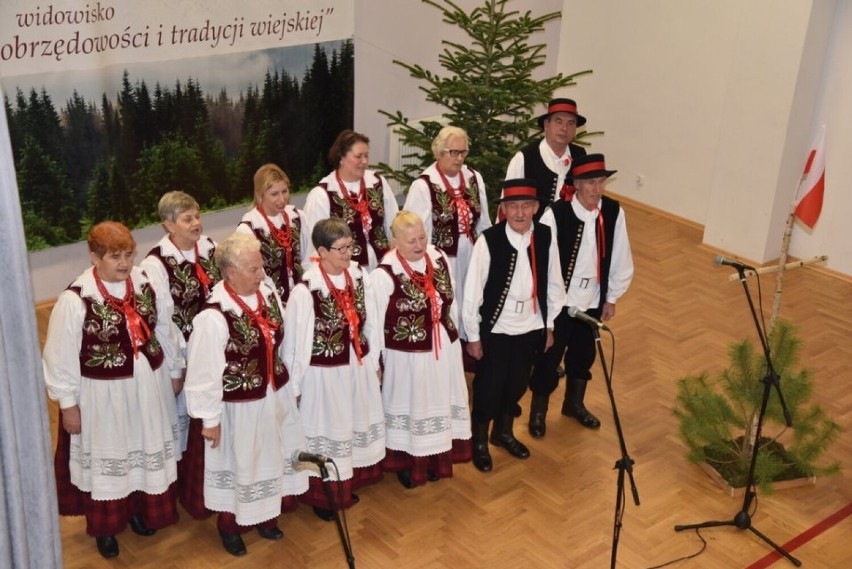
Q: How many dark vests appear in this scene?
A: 11